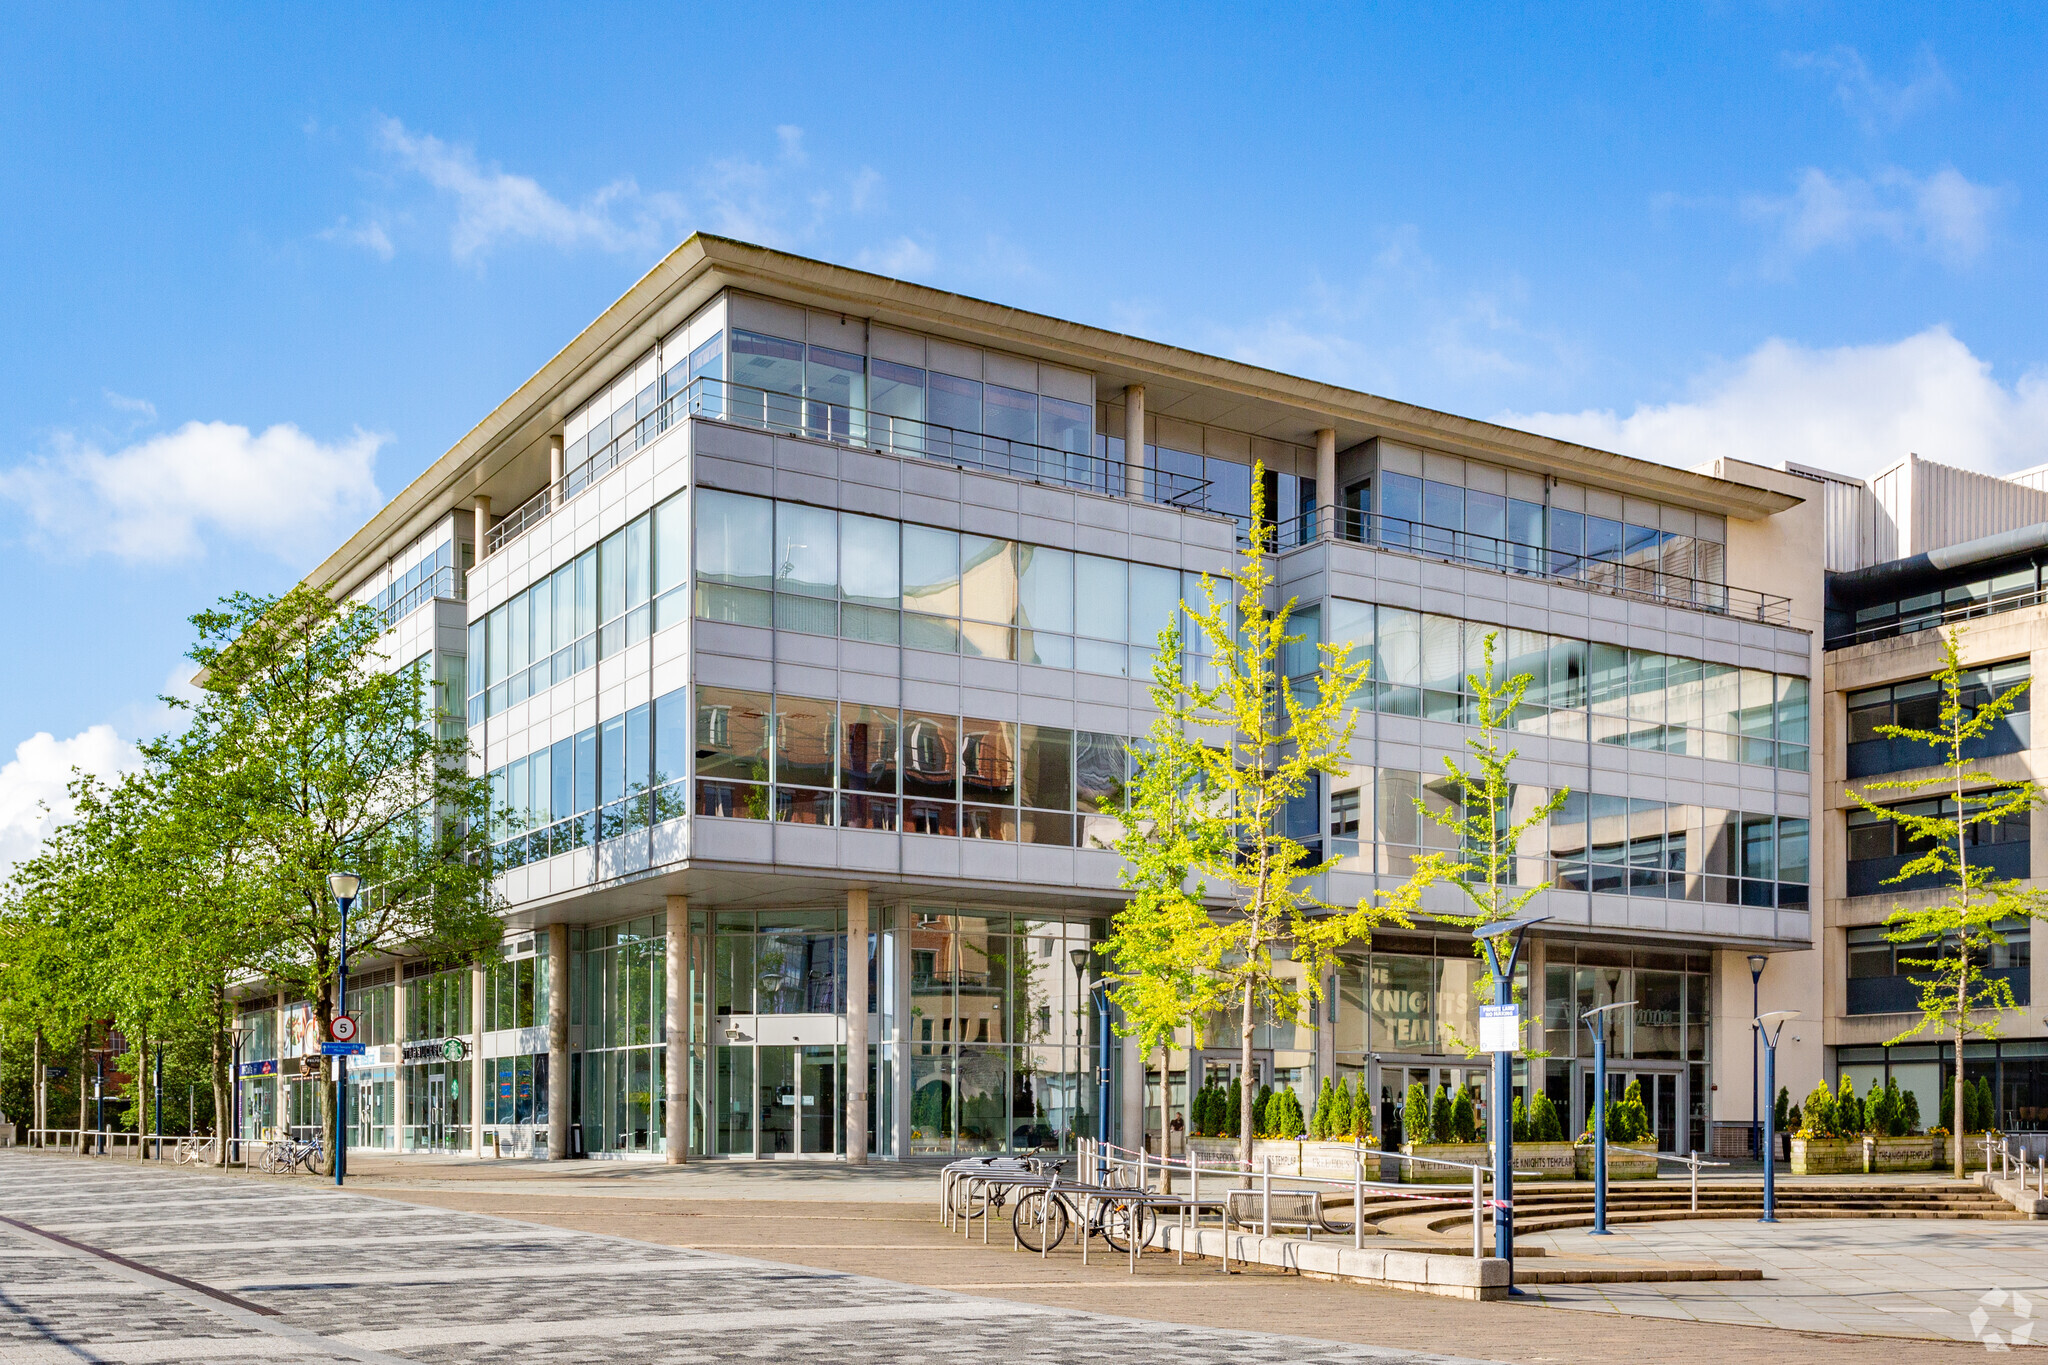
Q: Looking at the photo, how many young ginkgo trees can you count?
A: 4